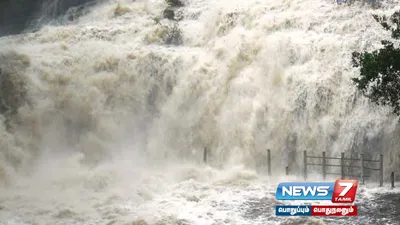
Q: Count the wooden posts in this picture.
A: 9